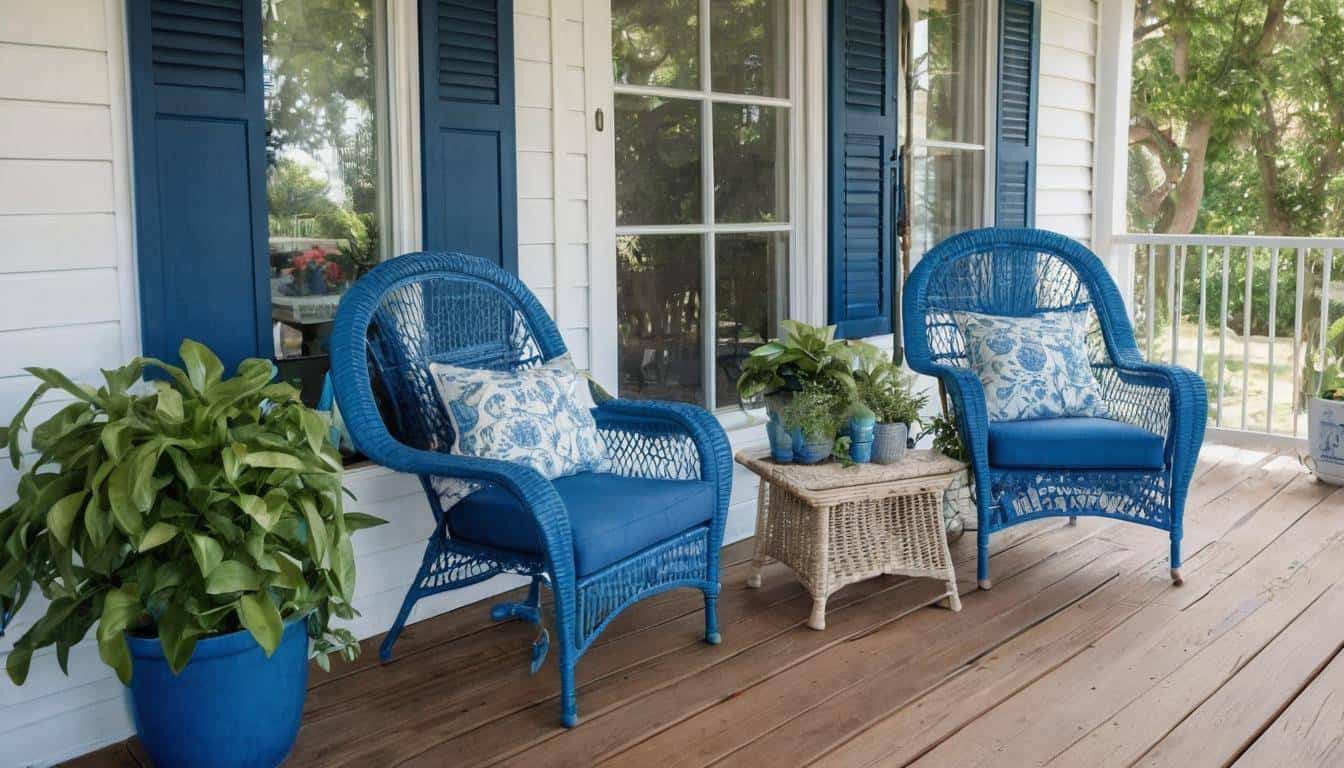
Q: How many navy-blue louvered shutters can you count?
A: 4